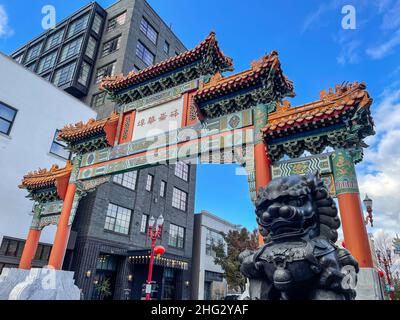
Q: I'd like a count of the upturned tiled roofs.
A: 5